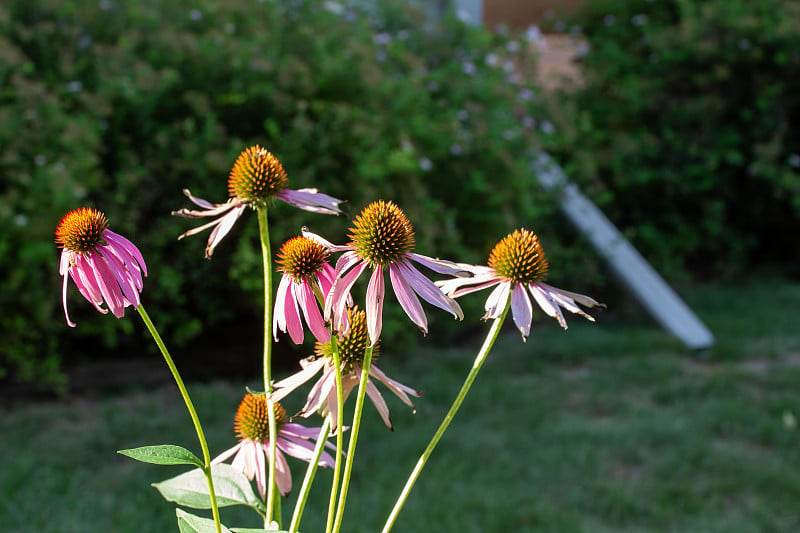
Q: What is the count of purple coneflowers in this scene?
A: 7